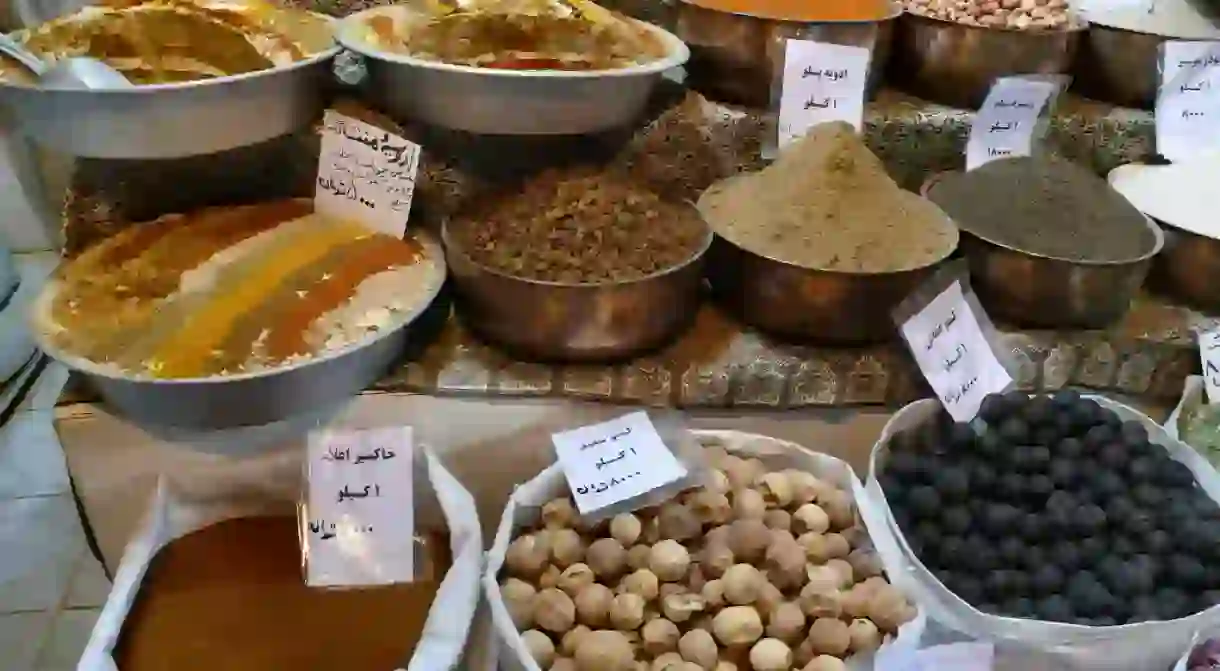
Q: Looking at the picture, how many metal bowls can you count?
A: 10